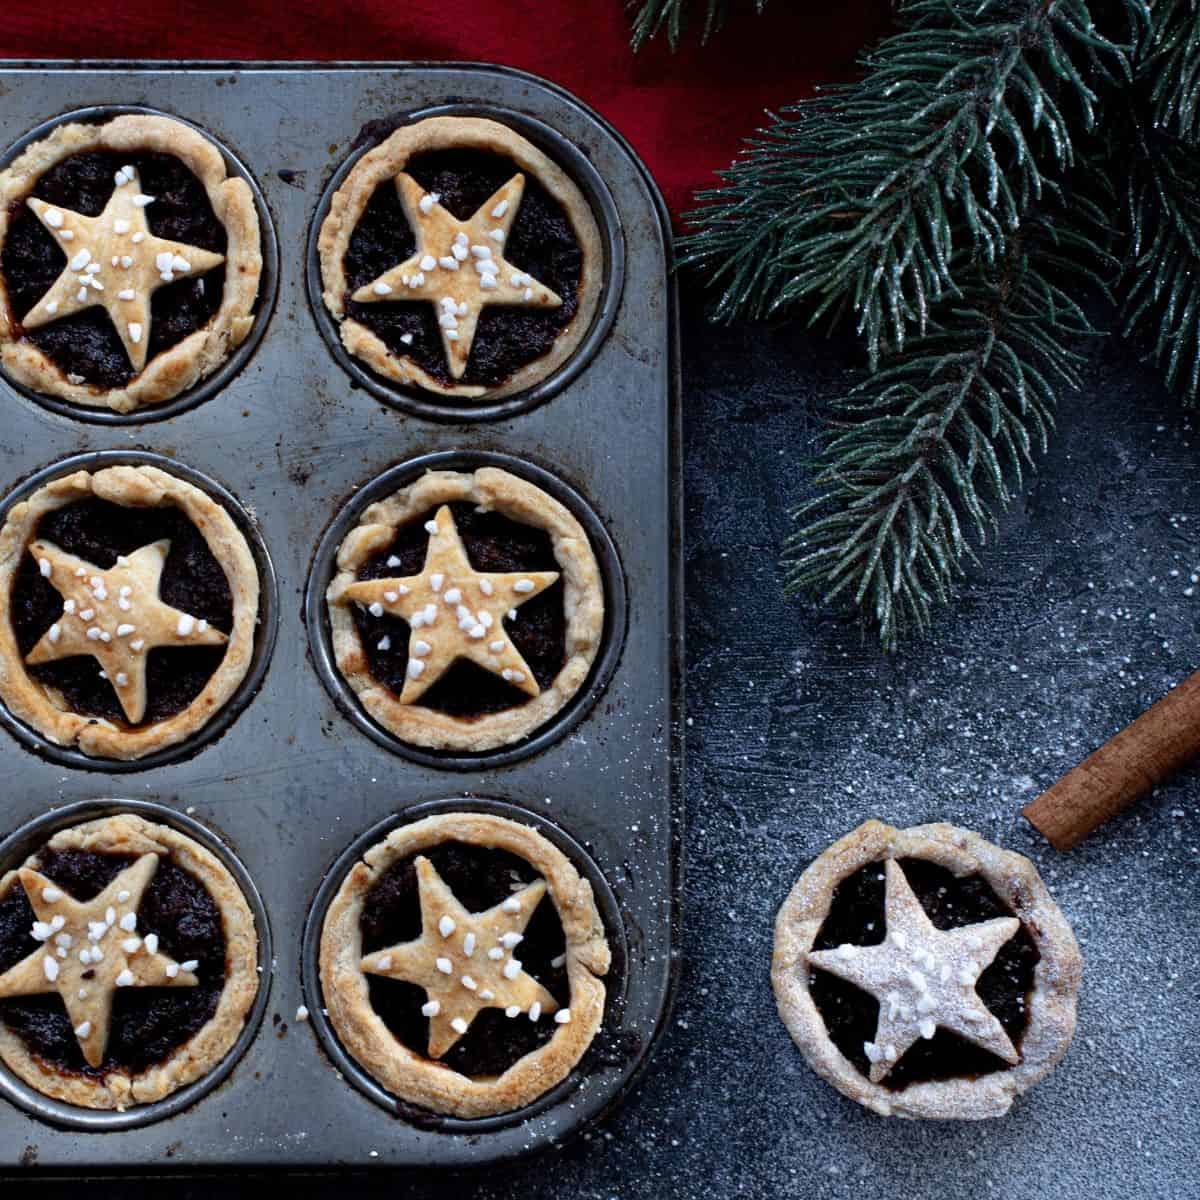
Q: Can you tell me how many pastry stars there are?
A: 7